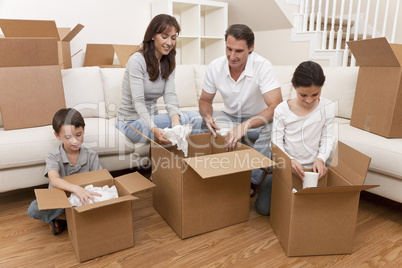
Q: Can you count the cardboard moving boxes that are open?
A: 7